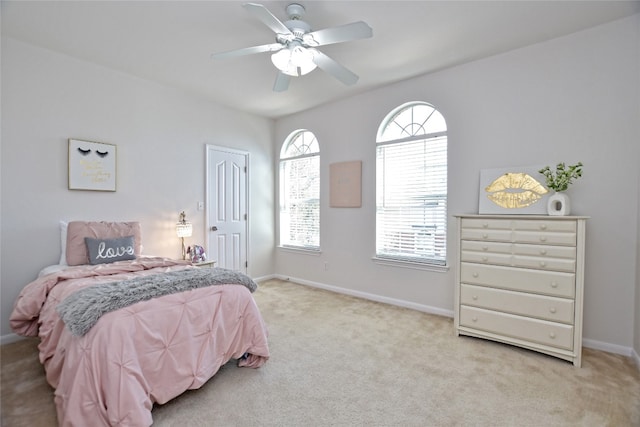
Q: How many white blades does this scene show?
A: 5